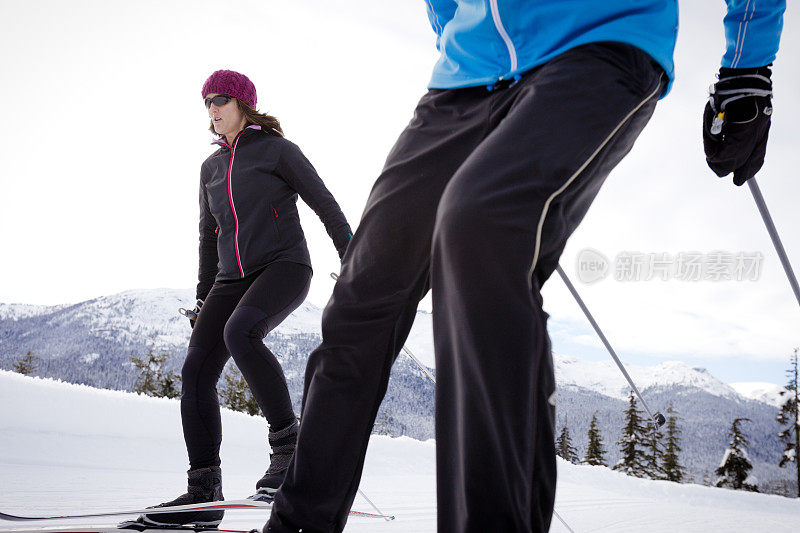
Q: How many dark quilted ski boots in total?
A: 2